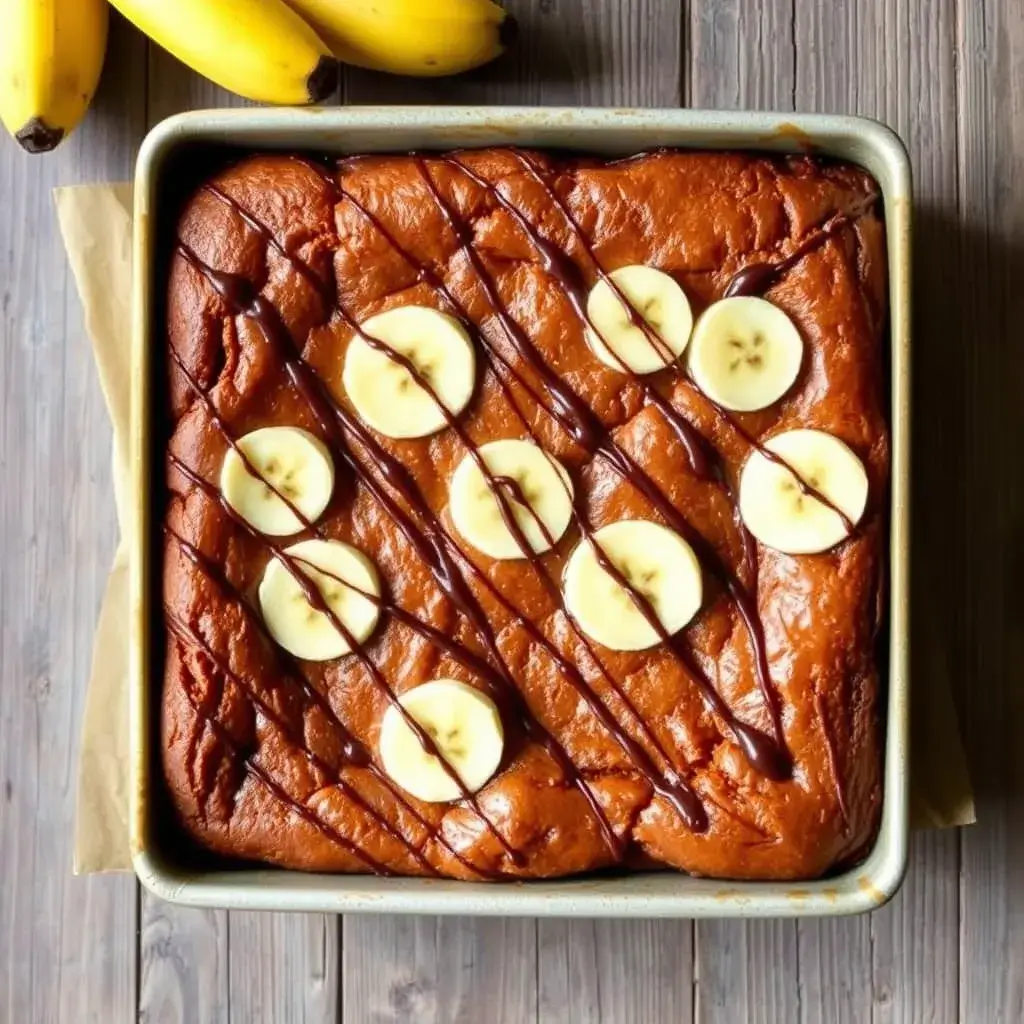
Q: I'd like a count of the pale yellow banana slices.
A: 9